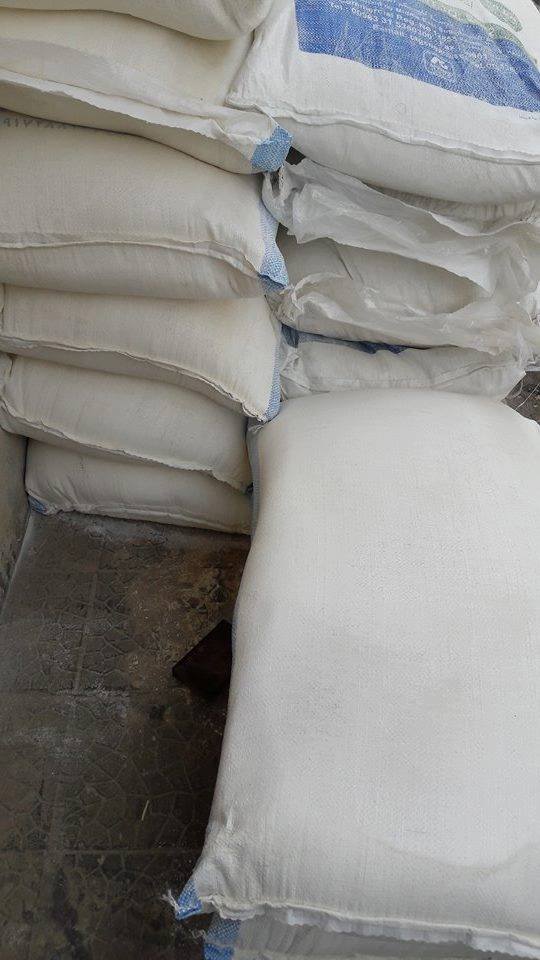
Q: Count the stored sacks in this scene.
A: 12